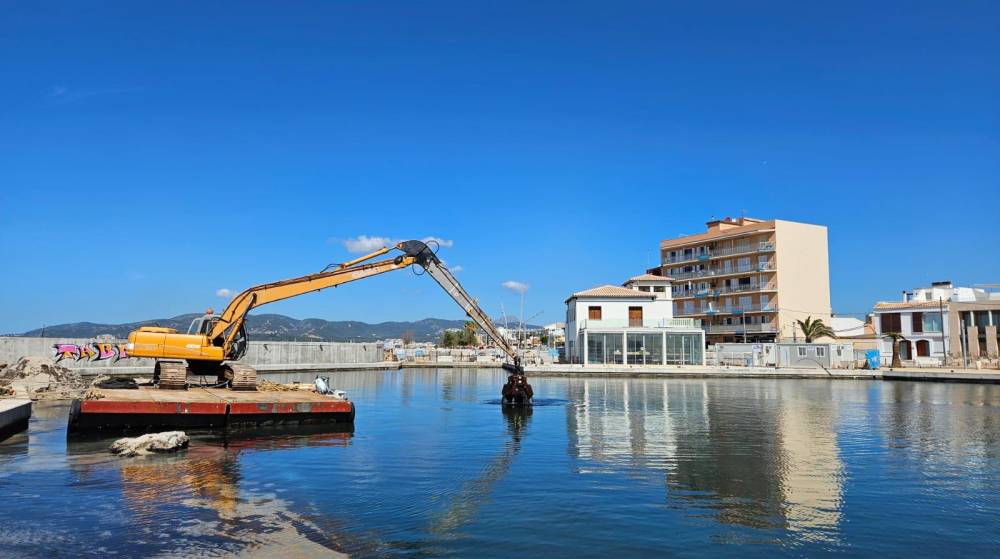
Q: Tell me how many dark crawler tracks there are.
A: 2